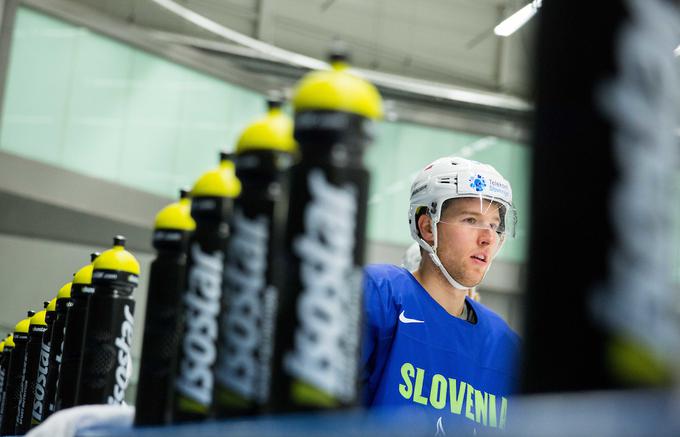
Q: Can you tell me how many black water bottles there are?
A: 13